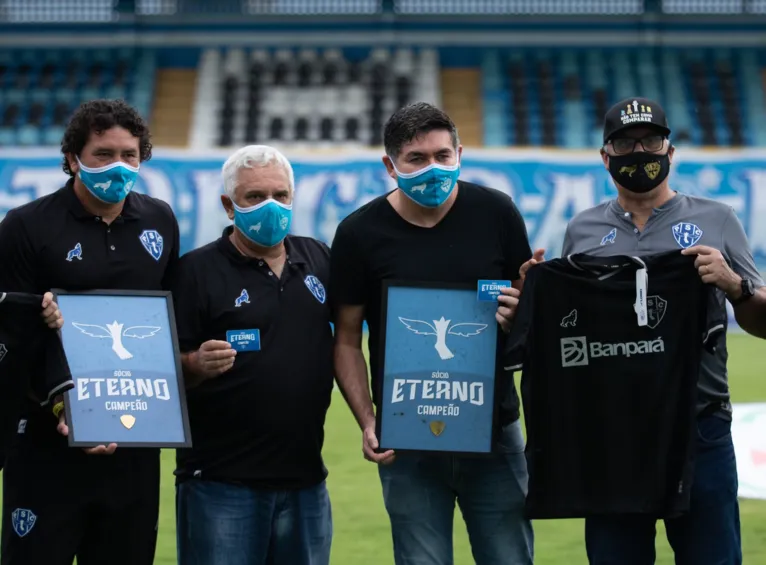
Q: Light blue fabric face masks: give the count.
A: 3